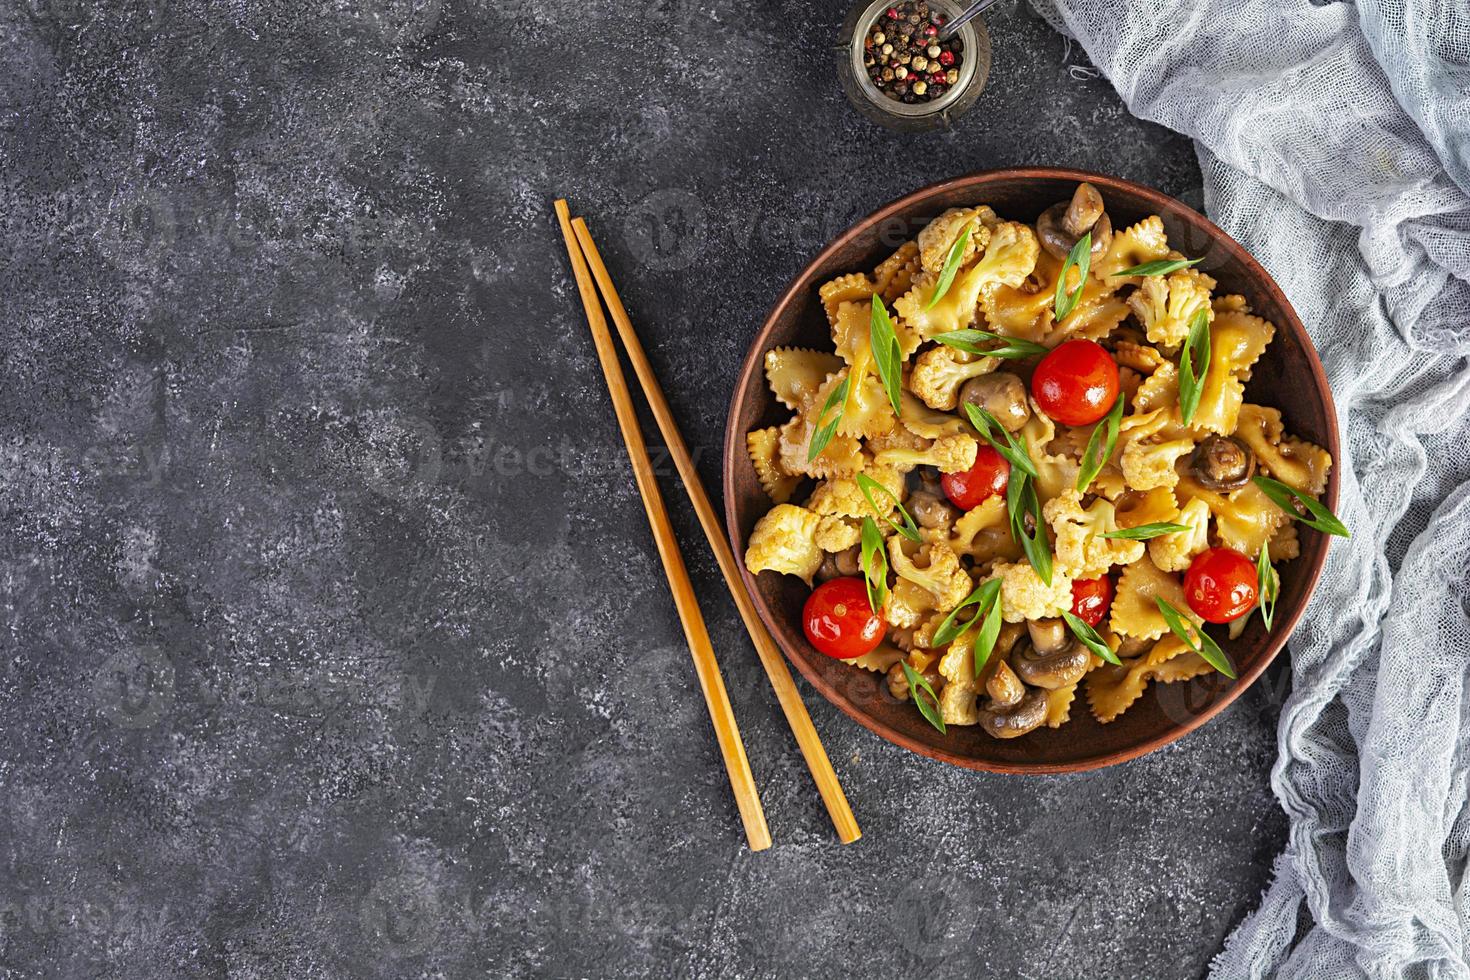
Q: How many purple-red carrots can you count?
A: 0